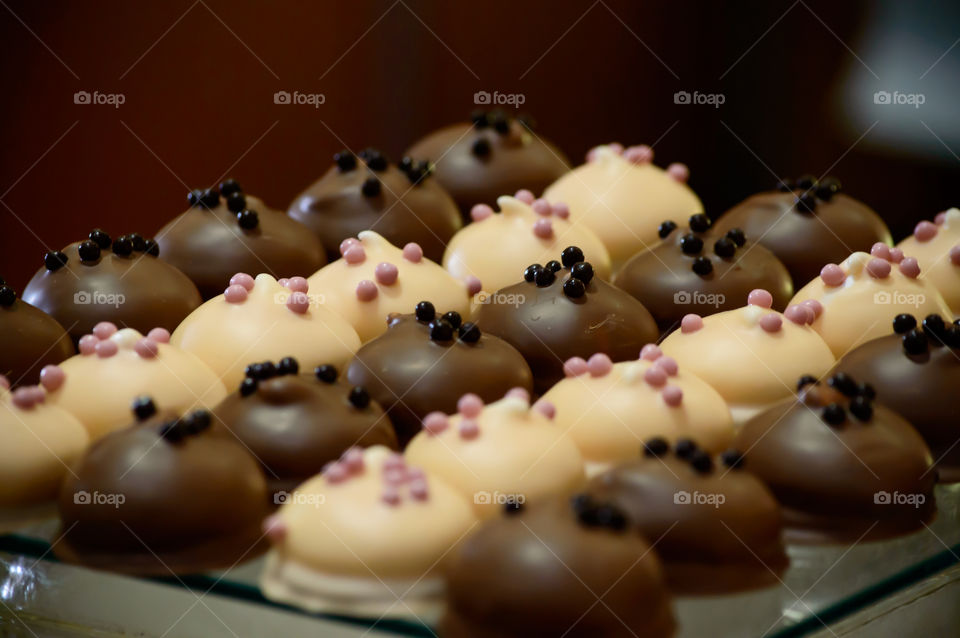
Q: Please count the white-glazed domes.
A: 12